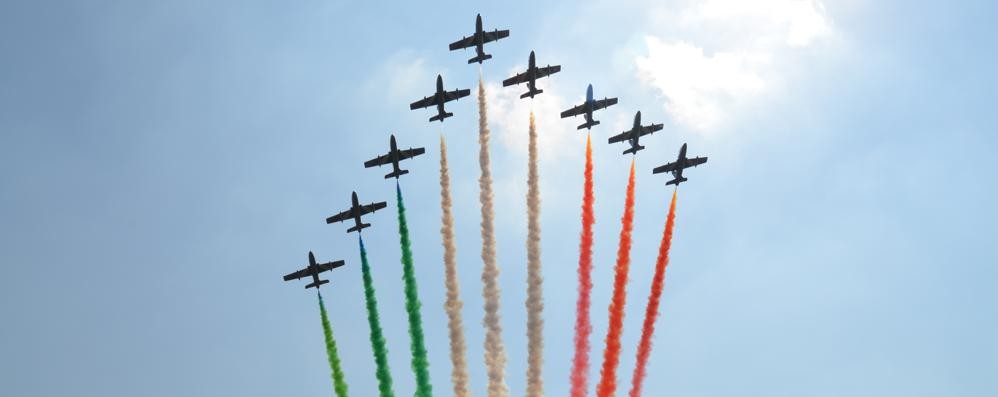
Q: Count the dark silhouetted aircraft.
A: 9